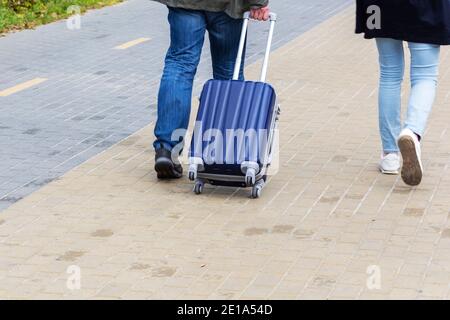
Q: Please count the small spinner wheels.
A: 4